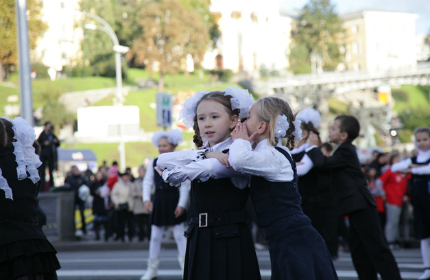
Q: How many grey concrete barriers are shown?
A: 1